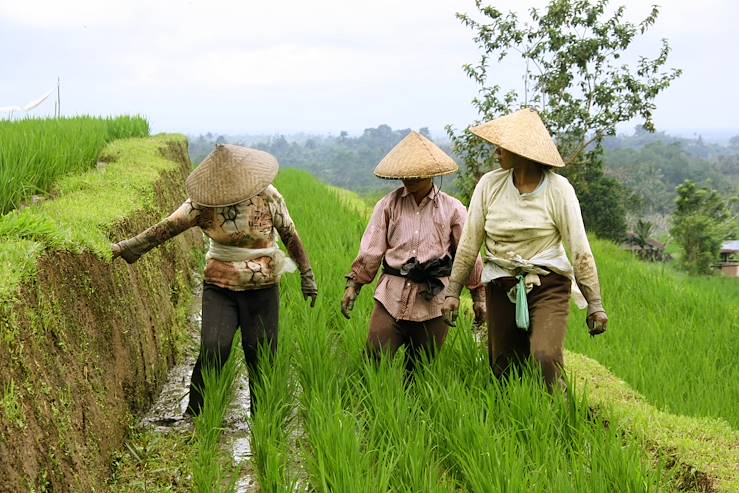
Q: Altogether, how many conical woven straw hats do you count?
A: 3